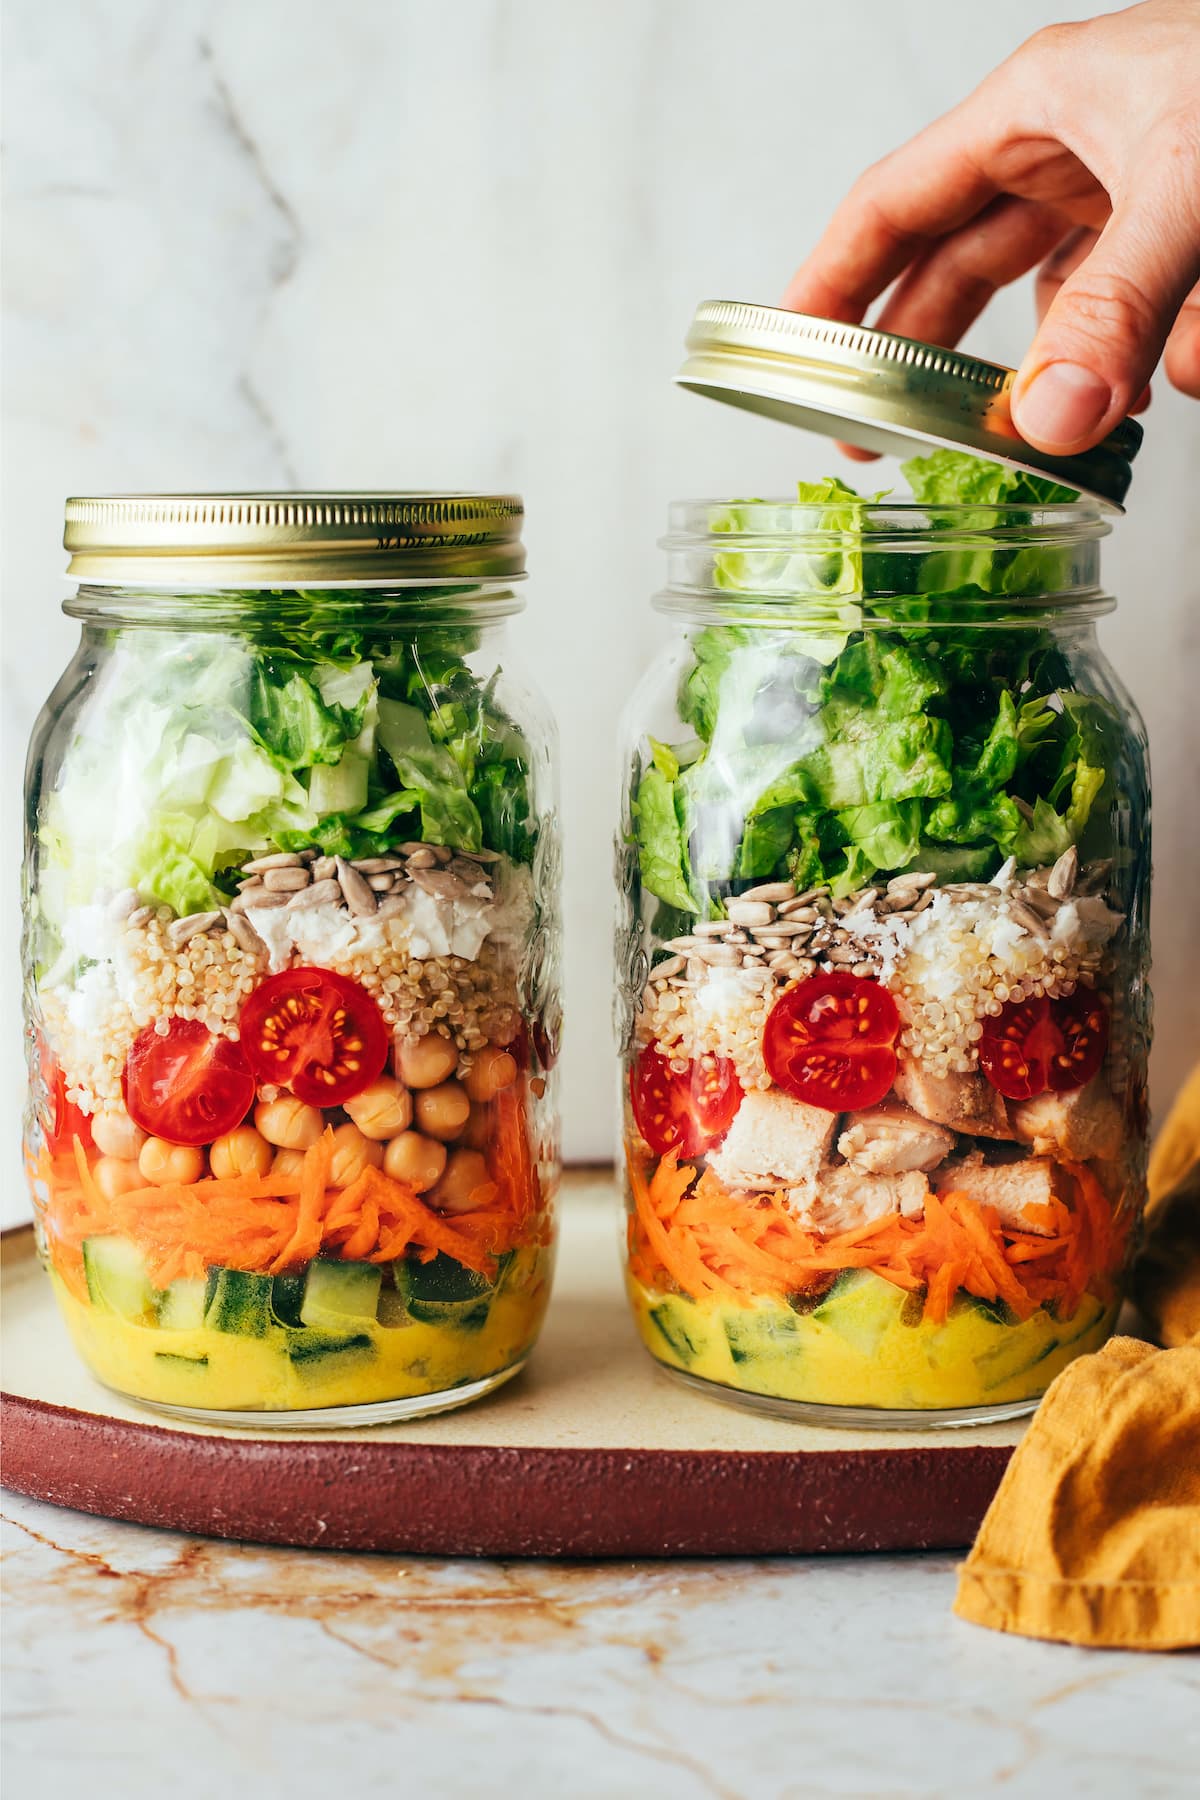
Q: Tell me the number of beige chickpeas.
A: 13